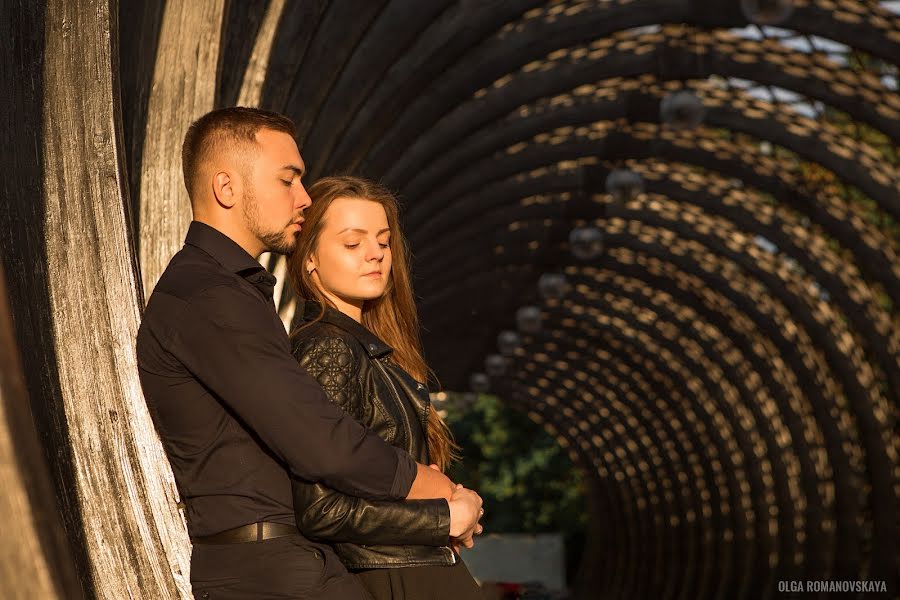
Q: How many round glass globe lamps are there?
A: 9